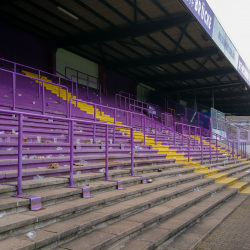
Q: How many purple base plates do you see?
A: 4